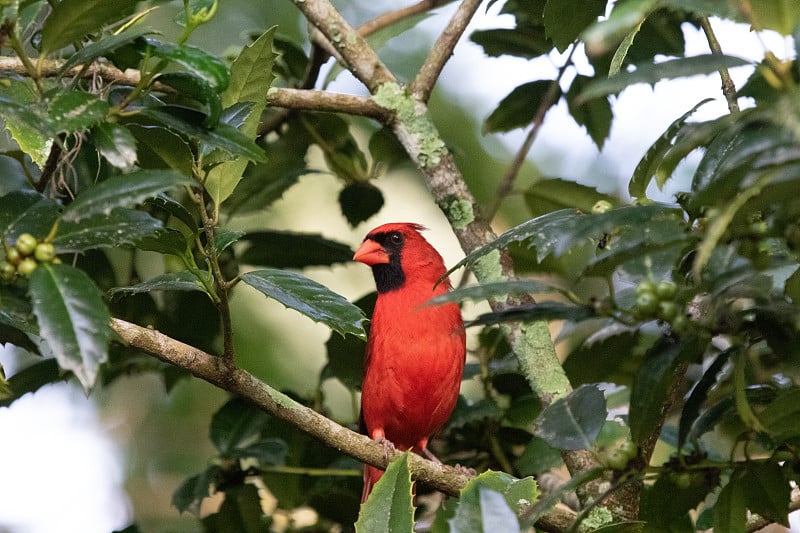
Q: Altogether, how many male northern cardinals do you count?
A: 1